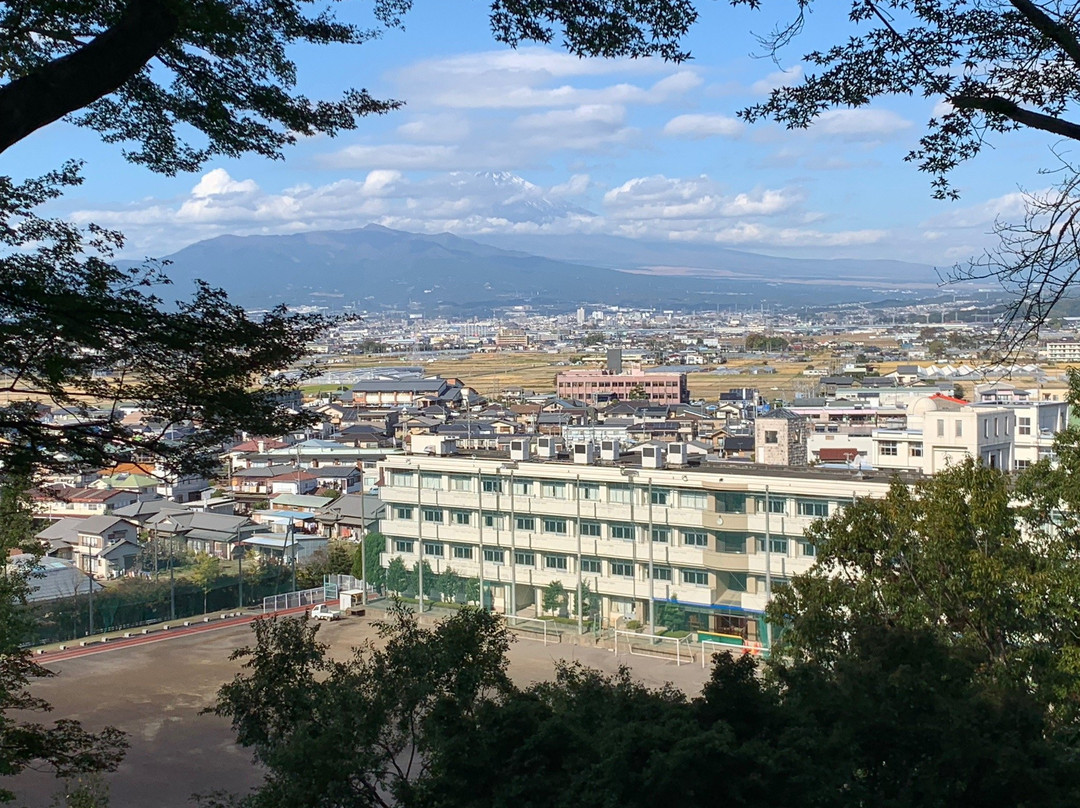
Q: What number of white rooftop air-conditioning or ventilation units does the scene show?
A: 6